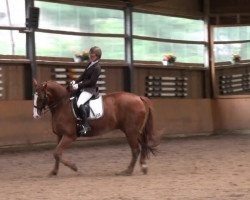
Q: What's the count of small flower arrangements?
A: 3